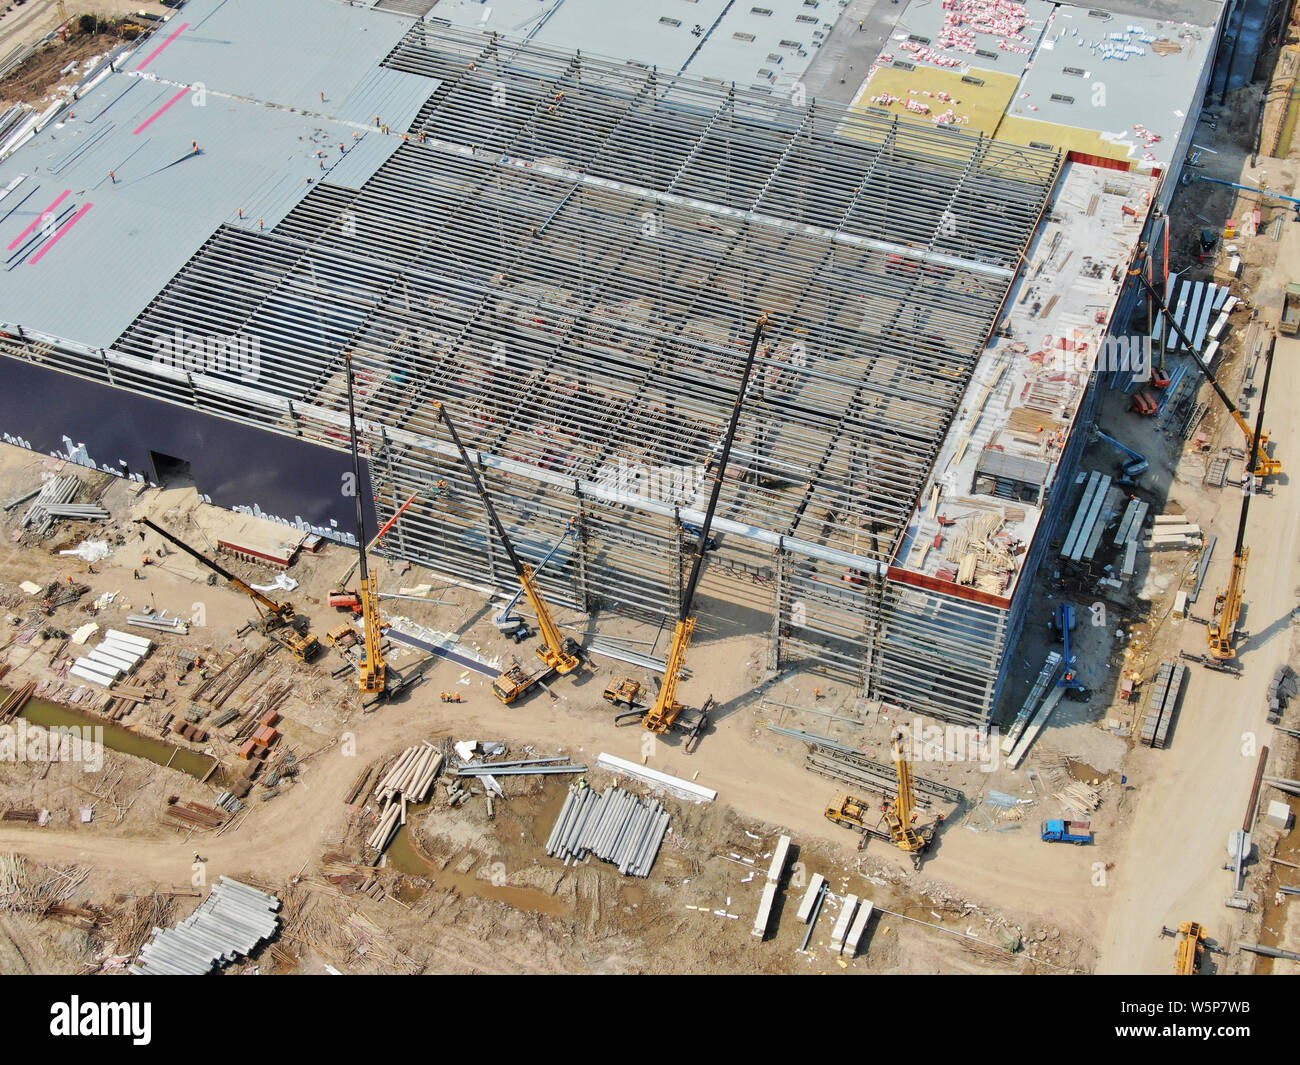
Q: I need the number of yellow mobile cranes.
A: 8